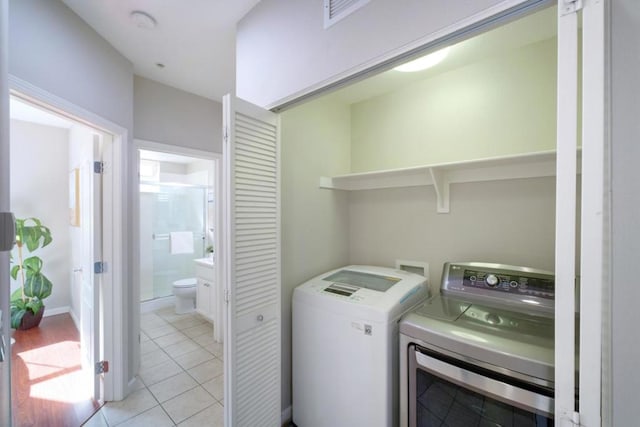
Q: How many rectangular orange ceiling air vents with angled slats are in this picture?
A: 0